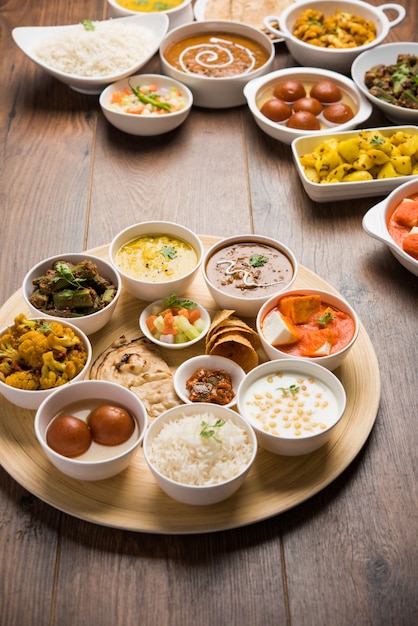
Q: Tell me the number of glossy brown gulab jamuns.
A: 8